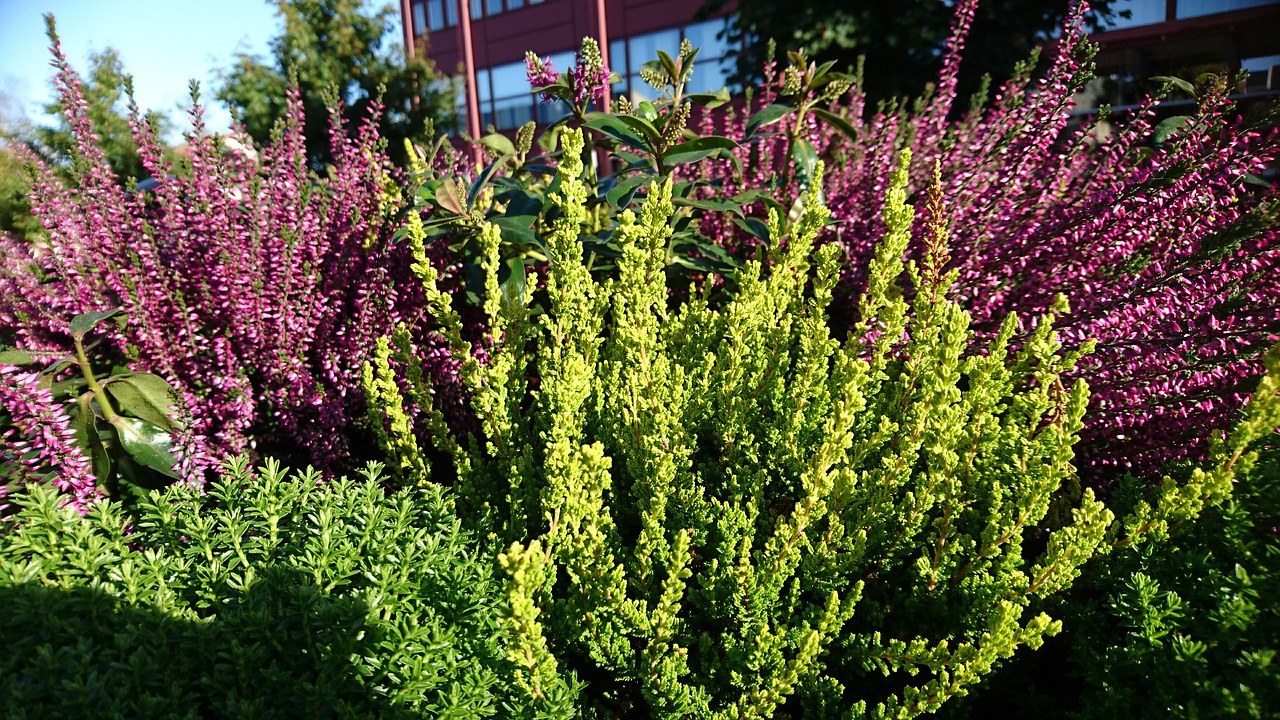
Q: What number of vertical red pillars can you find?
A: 3